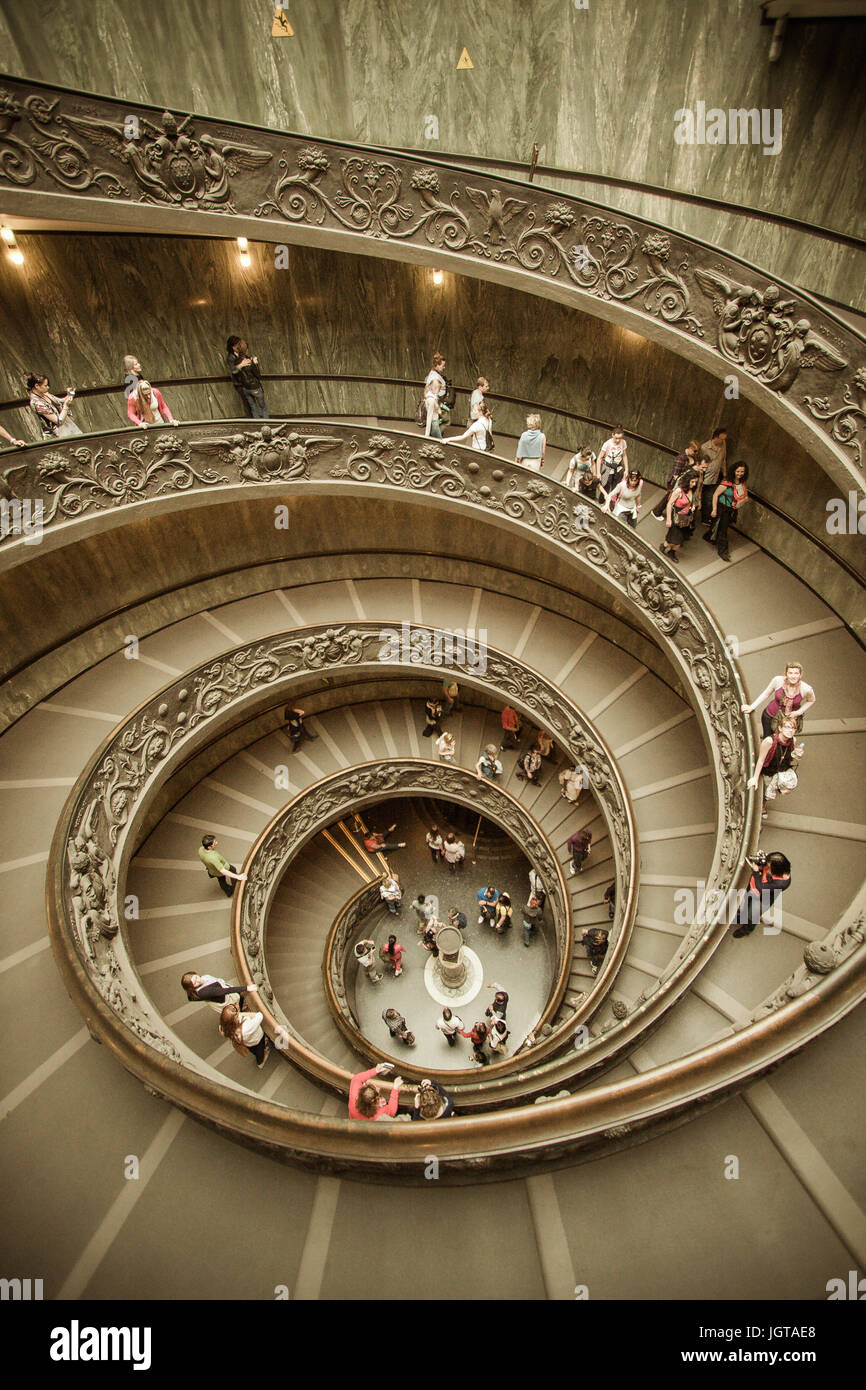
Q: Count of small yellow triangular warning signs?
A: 2